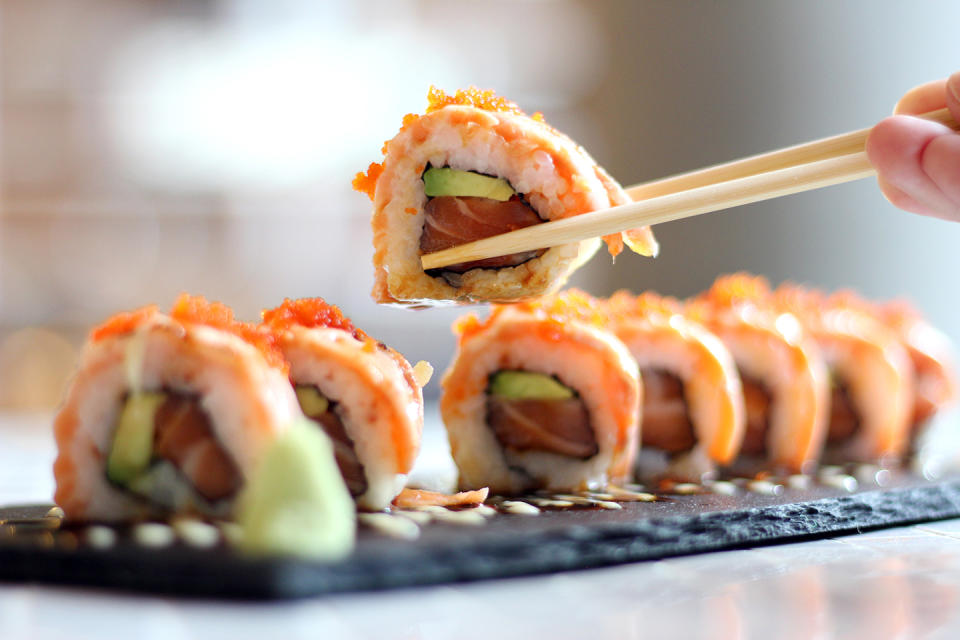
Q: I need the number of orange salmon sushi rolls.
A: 8